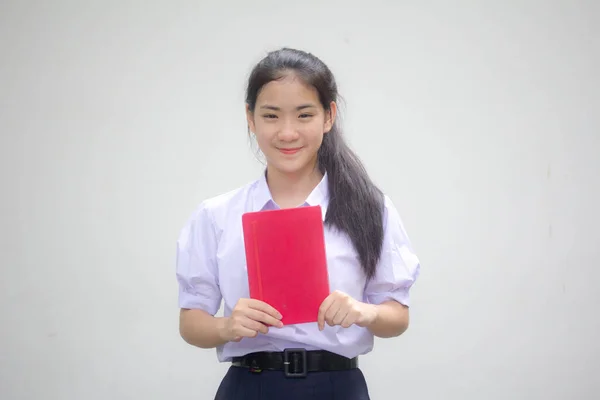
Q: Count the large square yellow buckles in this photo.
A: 0